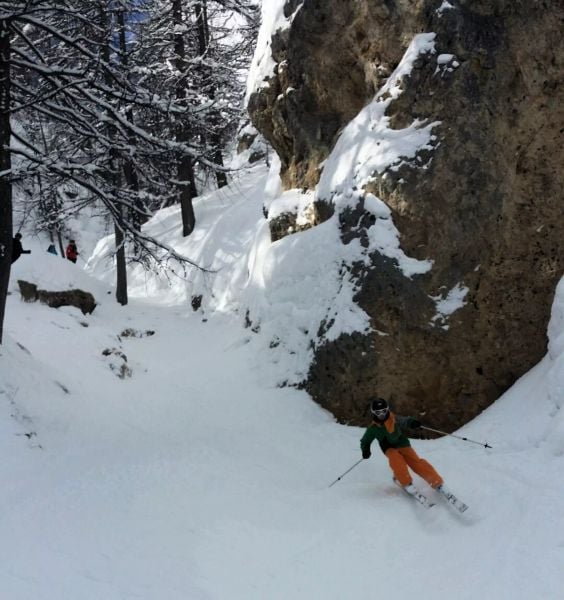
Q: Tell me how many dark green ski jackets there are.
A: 1